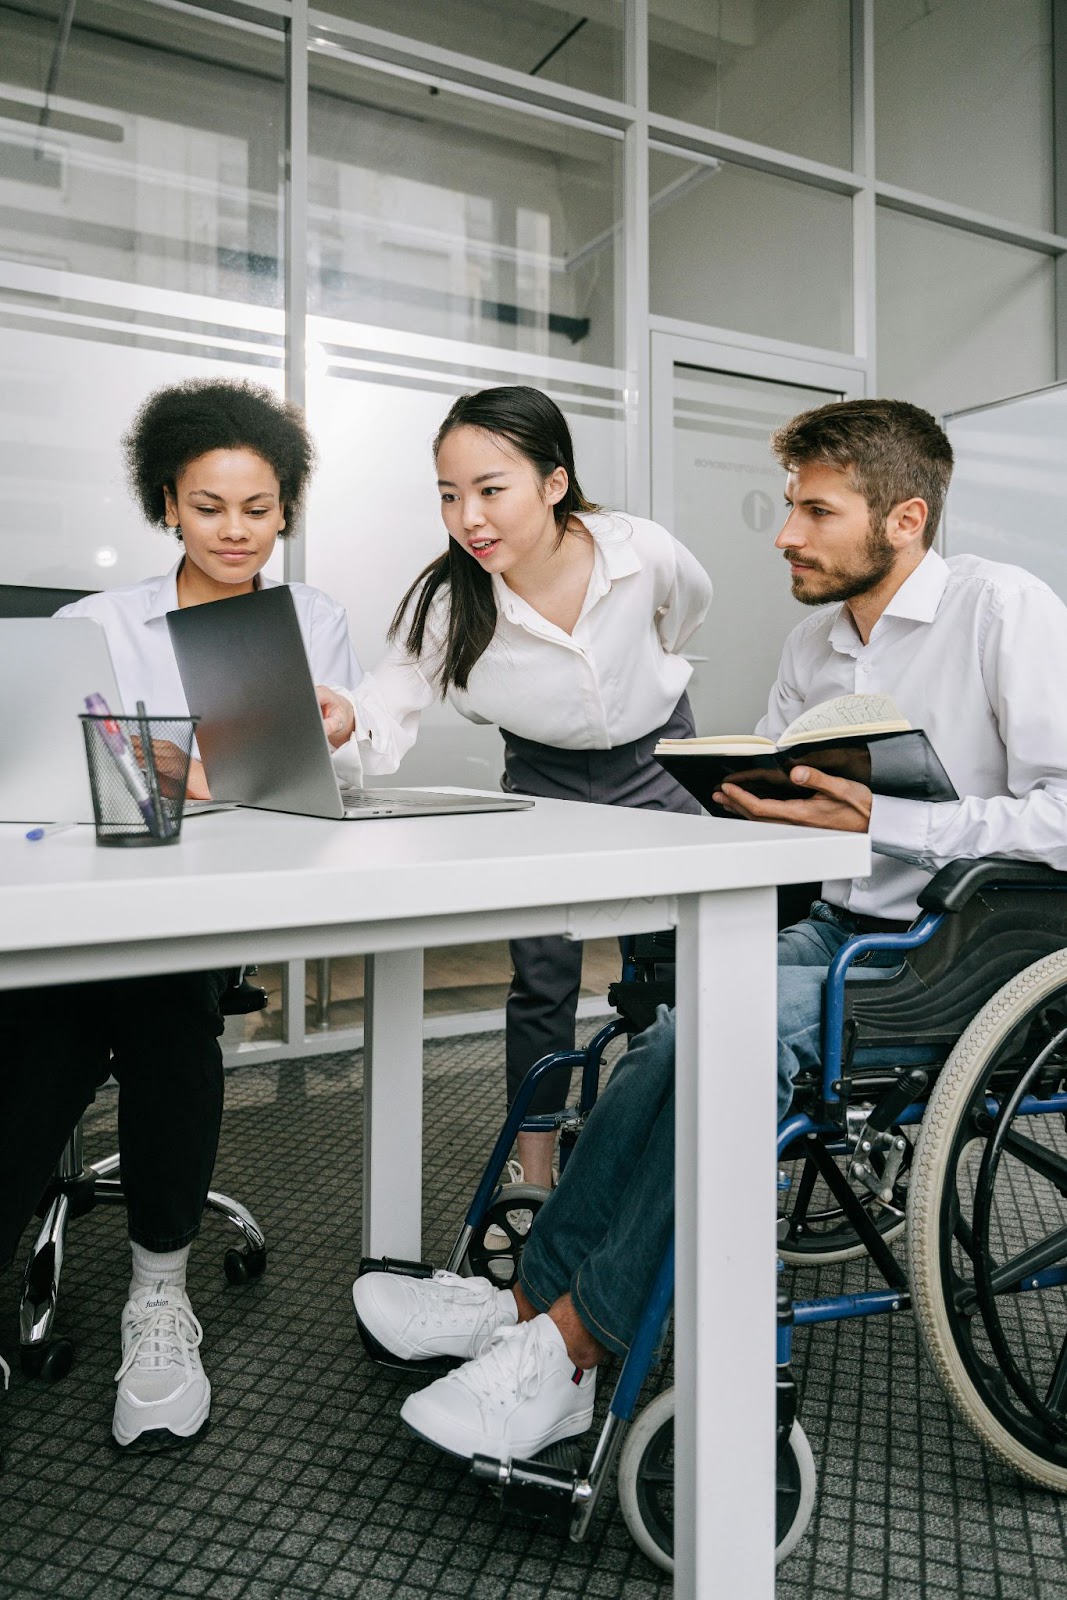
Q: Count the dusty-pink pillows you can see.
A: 0